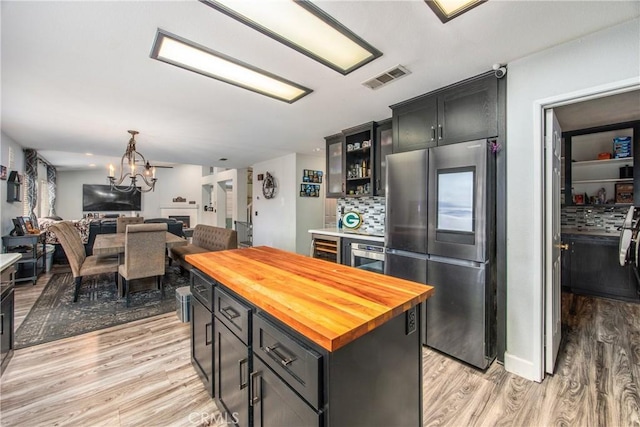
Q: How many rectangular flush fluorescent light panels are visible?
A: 3